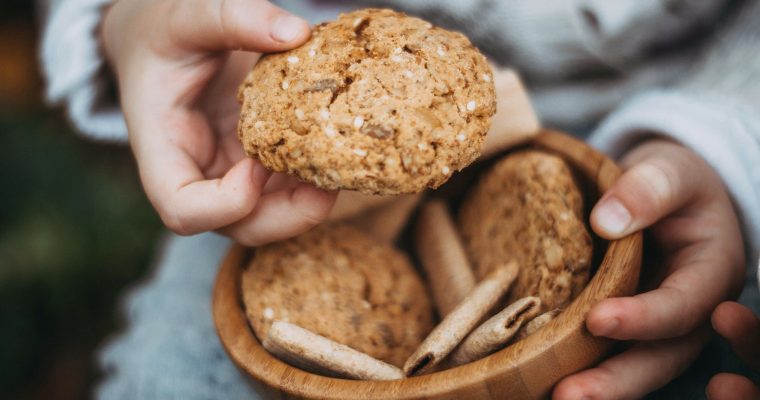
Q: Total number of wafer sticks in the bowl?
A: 5